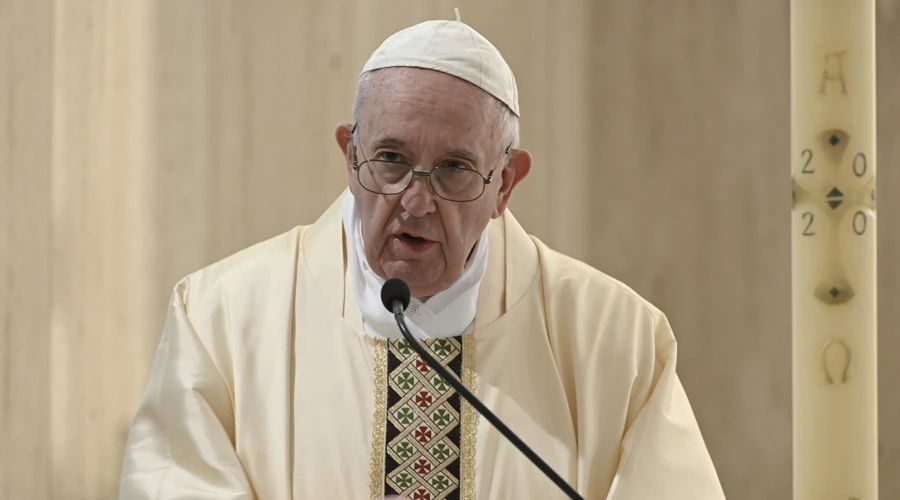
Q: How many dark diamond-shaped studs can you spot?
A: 3